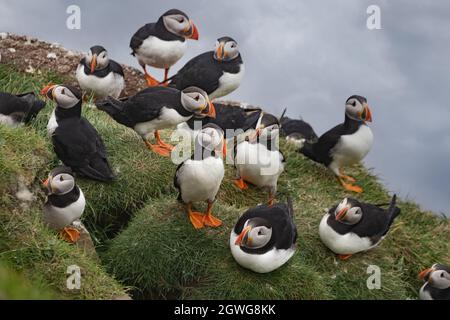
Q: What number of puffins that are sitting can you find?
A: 2